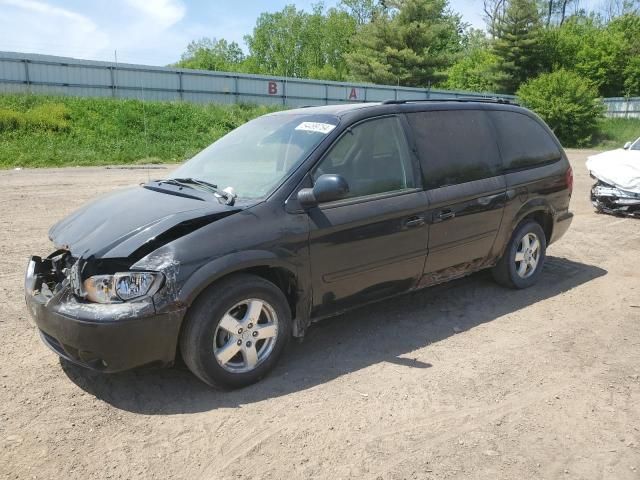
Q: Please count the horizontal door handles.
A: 2